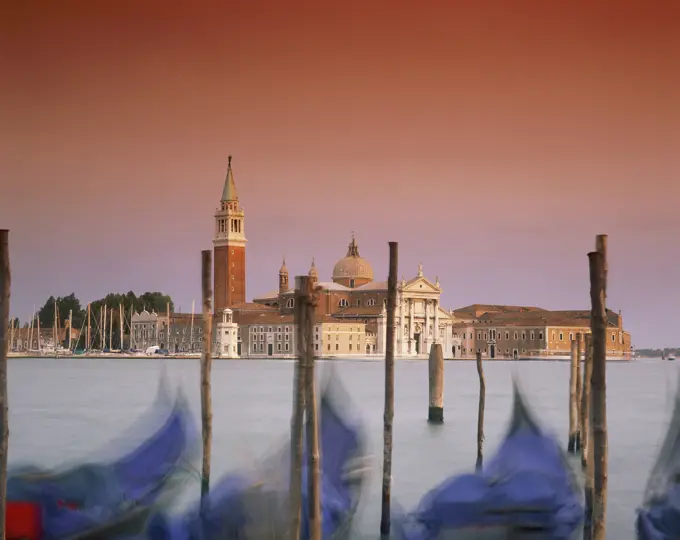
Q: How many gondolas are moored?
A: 4